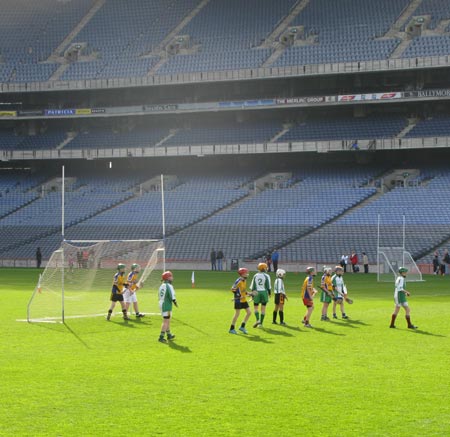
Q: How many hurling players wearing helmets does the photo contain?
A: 10